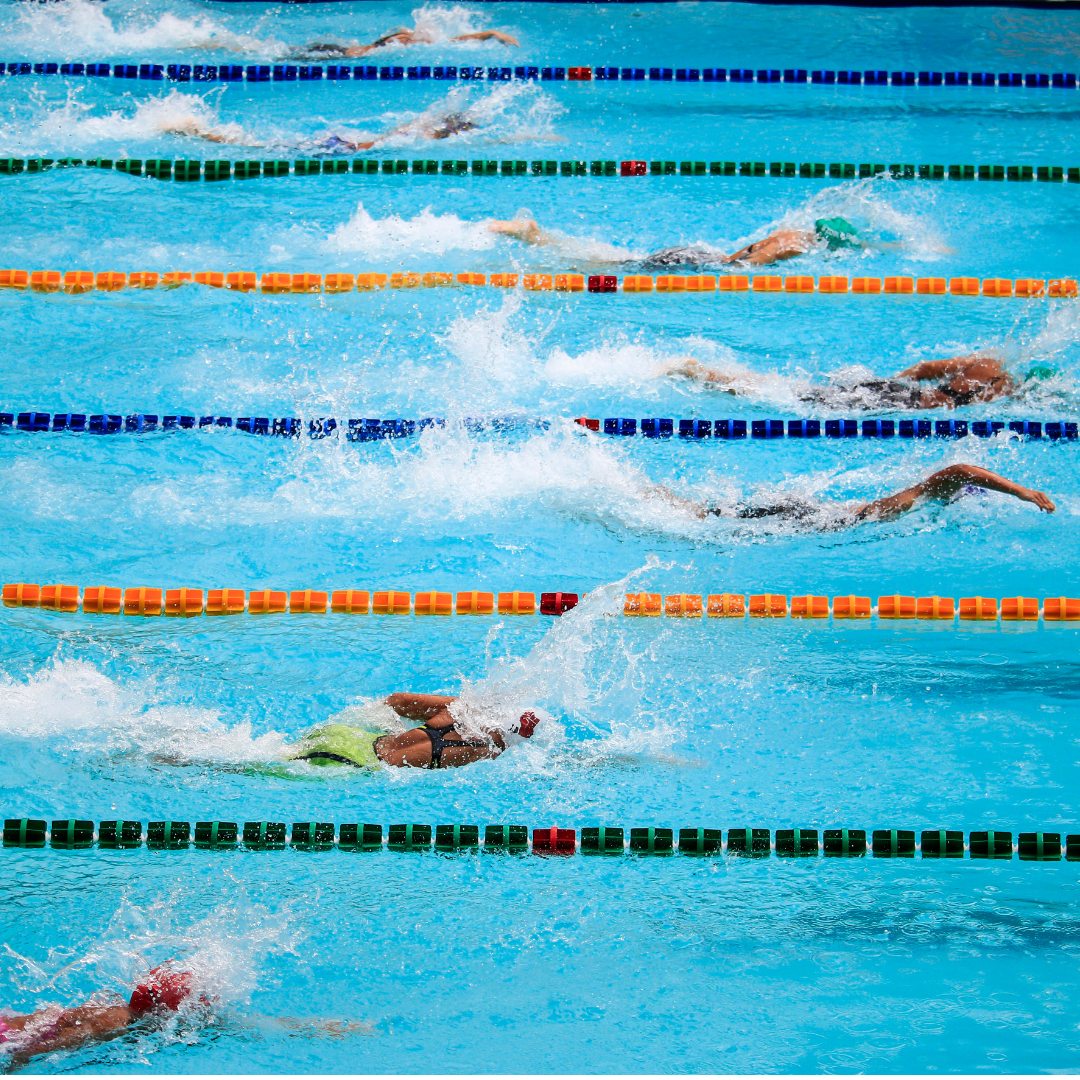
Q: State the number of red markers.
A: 6